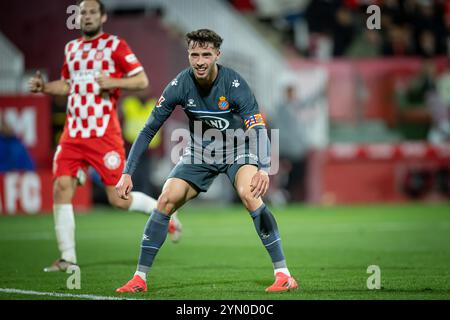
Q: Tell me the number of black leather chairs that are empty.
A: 0